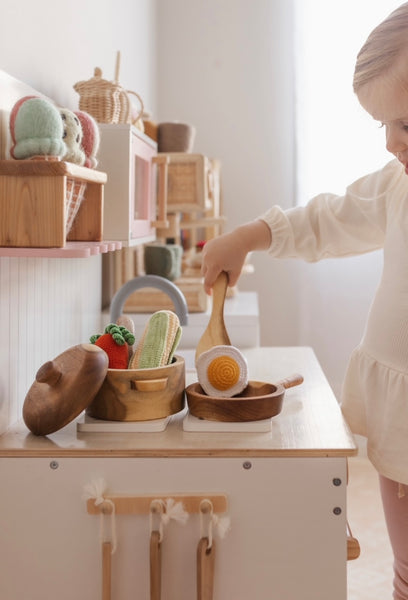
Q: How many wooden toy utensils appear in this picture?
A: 4